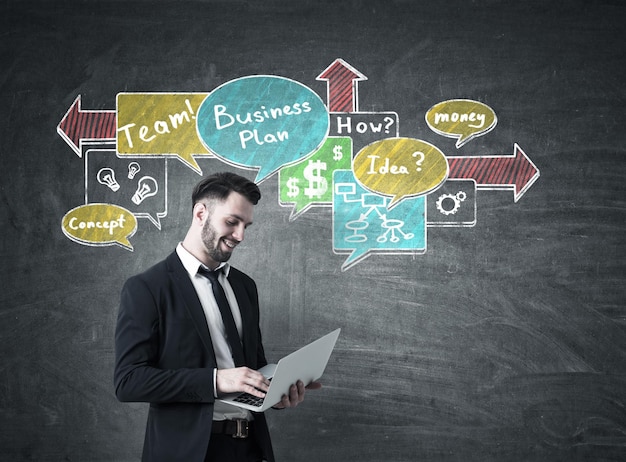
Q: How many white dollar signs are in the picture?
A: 3